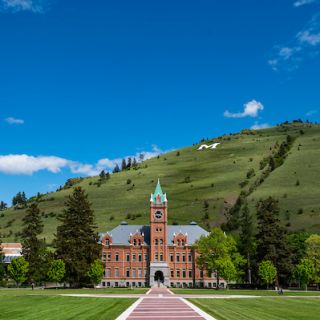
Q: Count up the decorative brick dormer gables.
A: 3